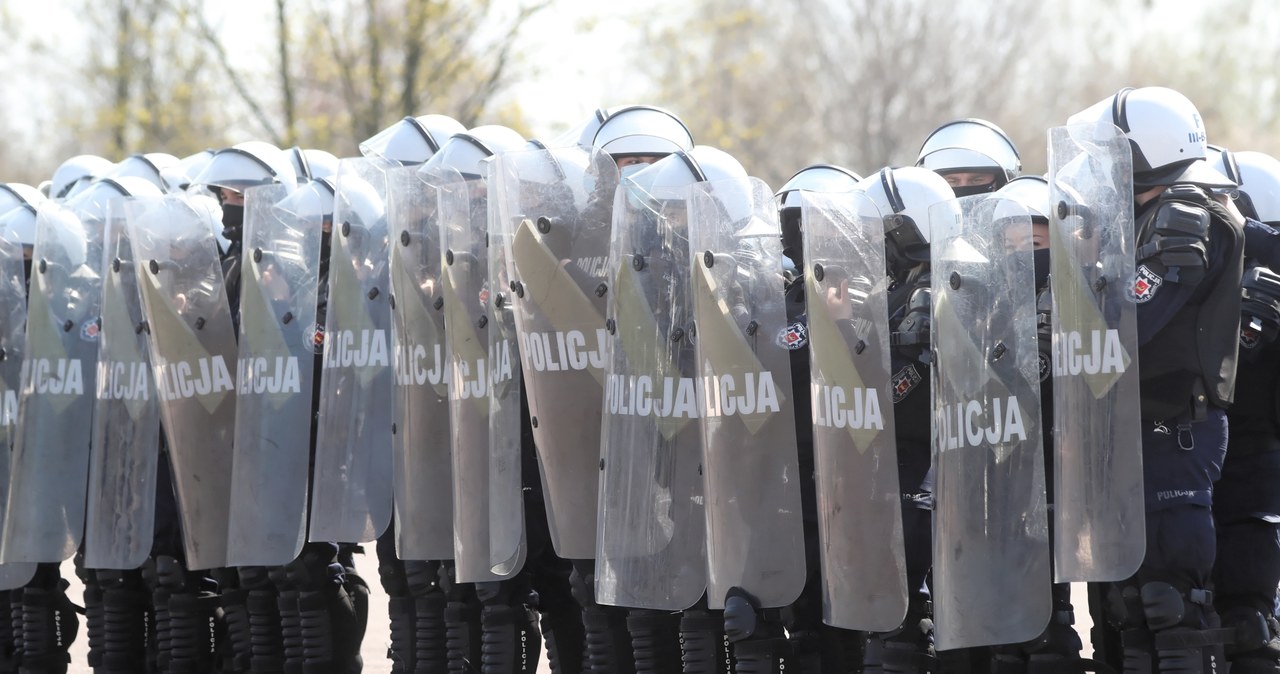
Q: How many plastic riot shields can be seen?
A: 15